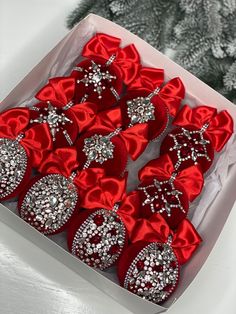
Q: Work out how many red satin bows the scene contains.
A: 10